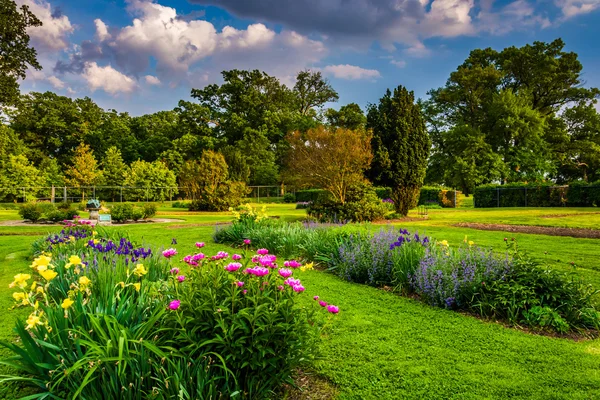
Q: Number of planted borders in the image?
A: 2